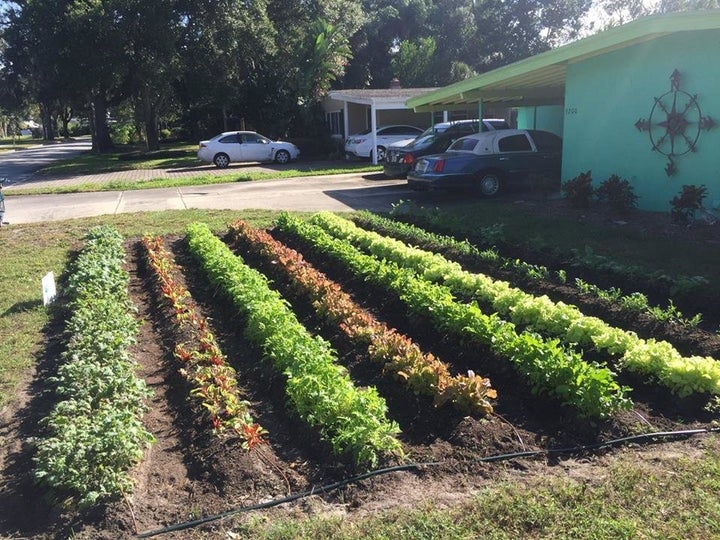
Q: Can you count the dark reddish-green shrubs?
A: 3